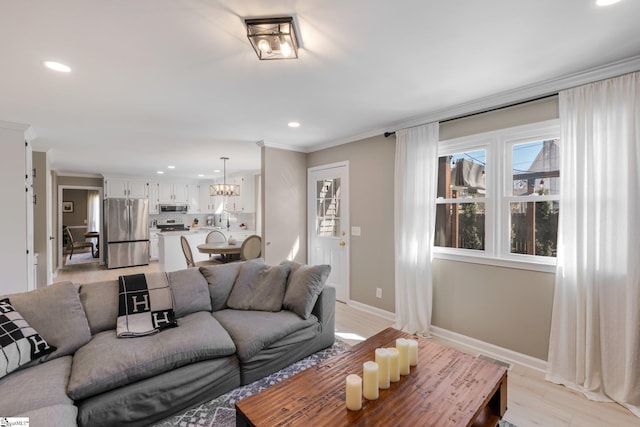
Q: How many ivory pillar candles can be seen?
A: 6